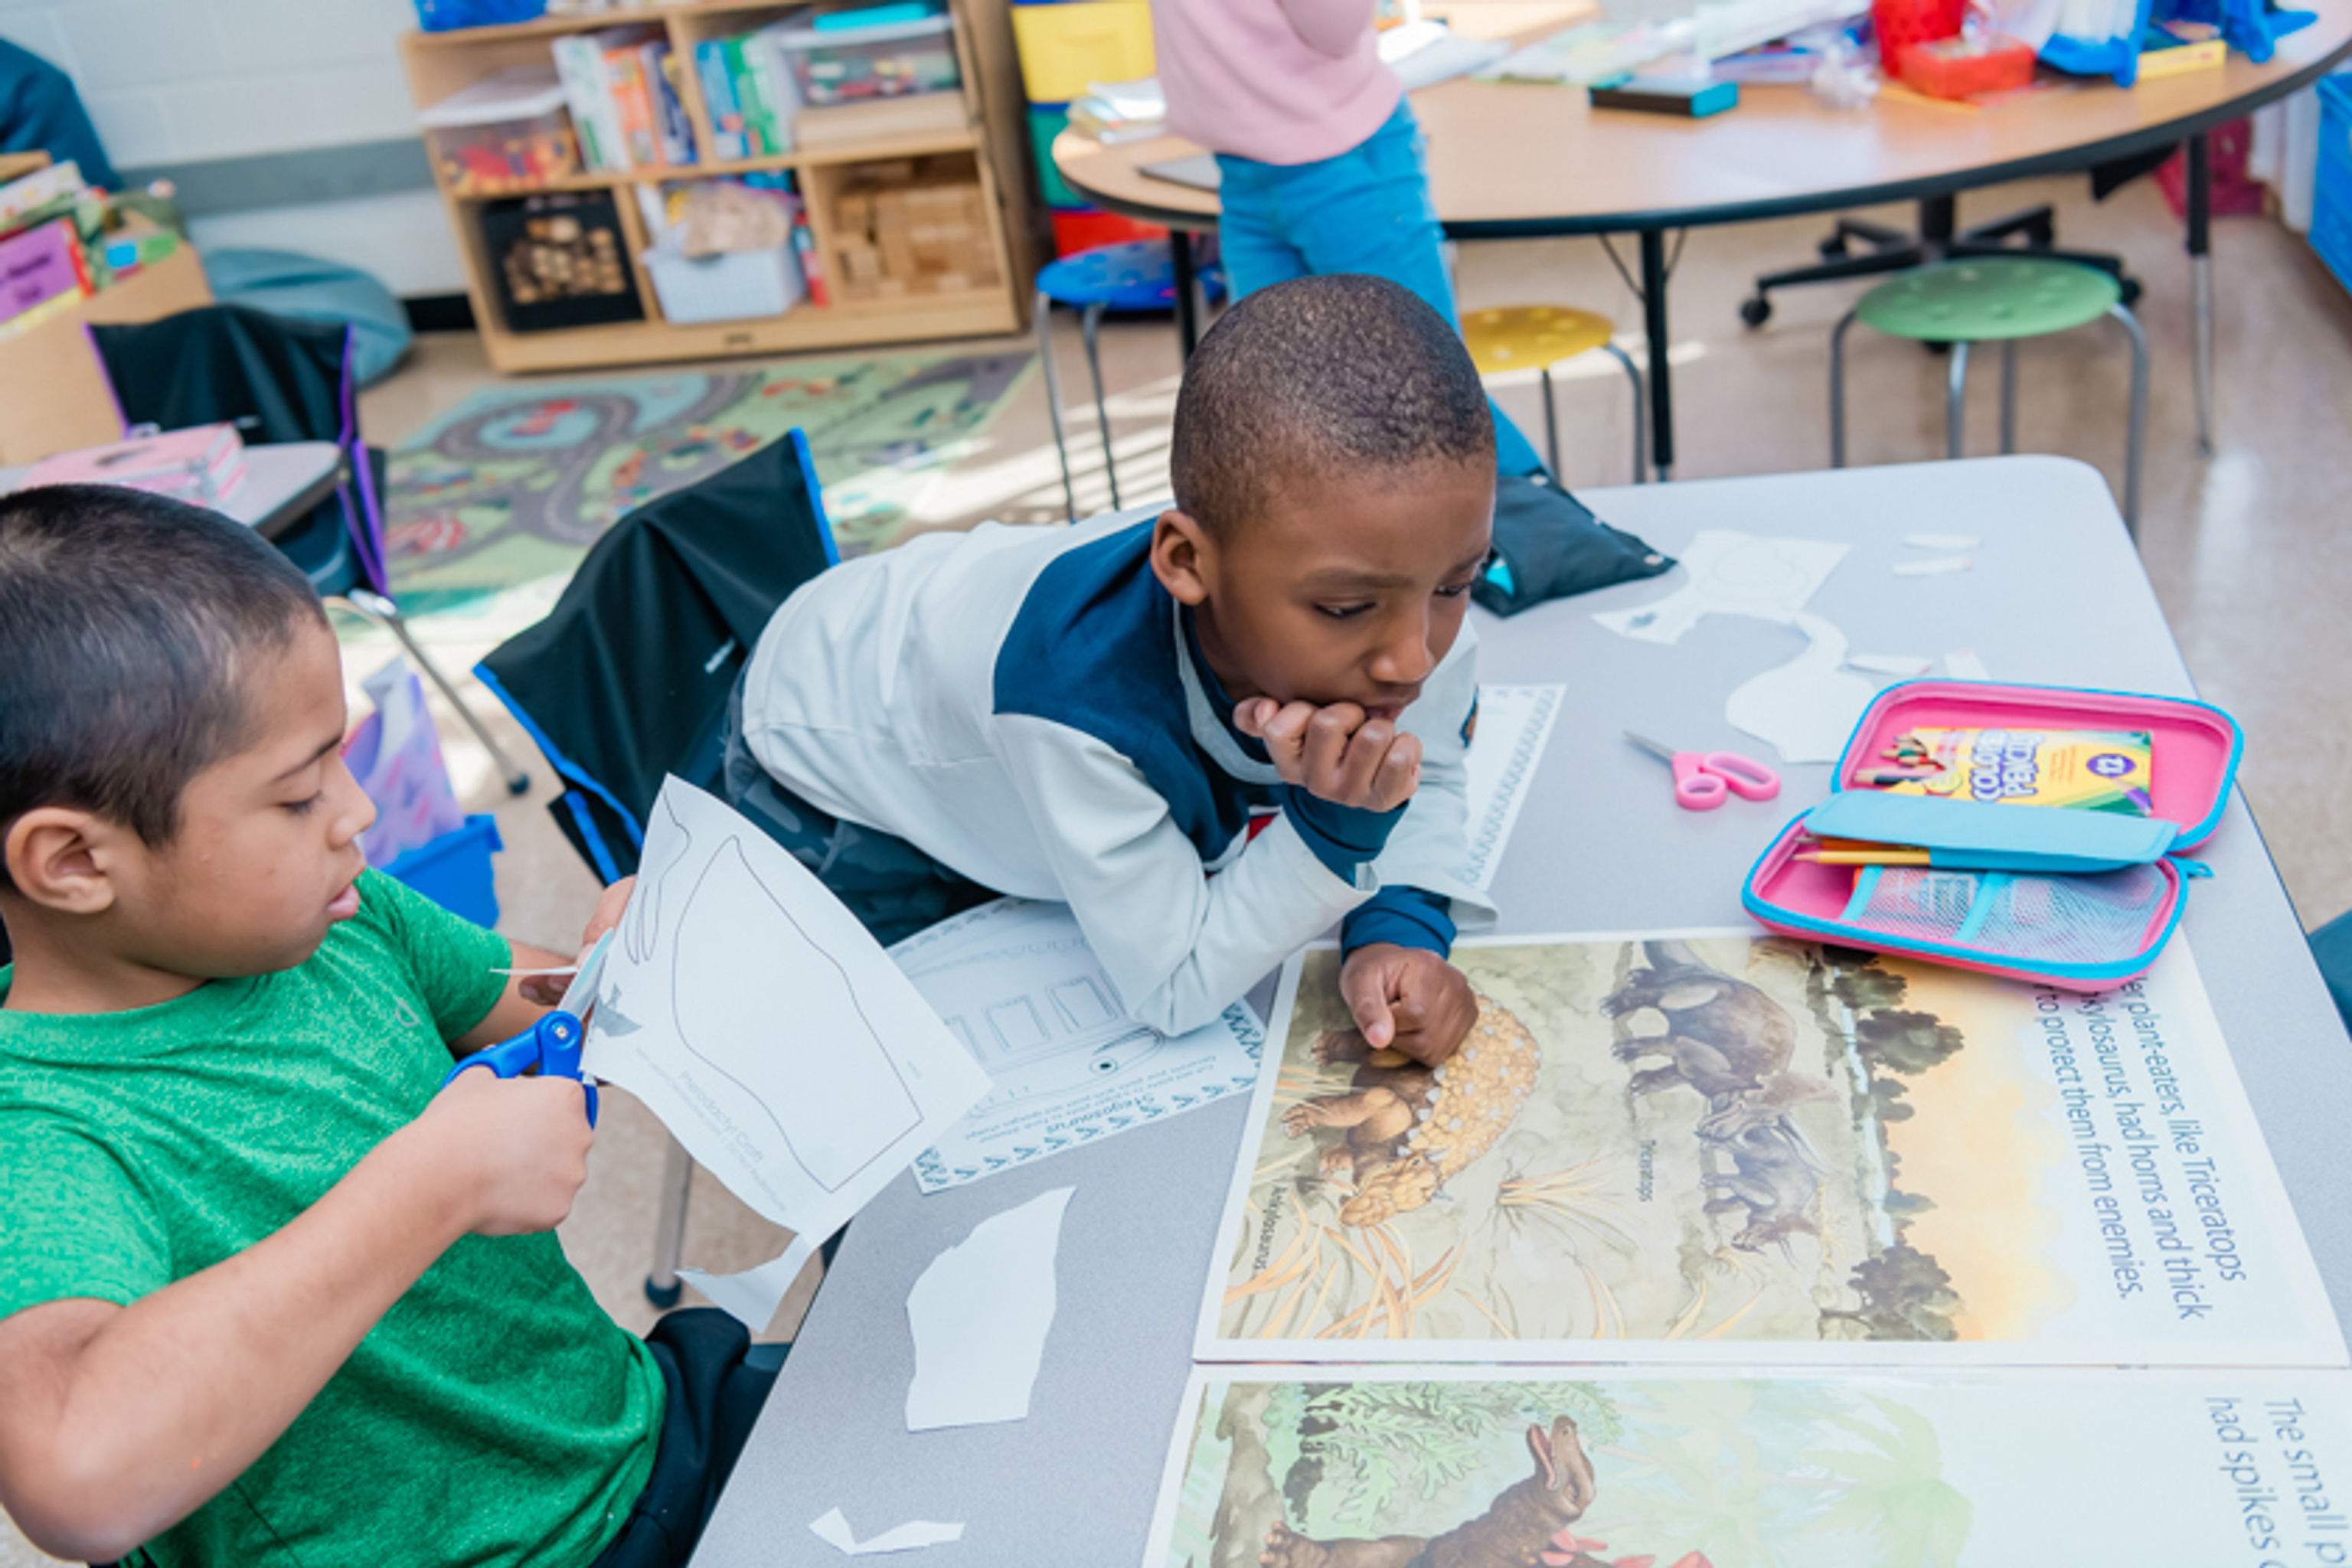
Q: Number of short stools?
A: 3